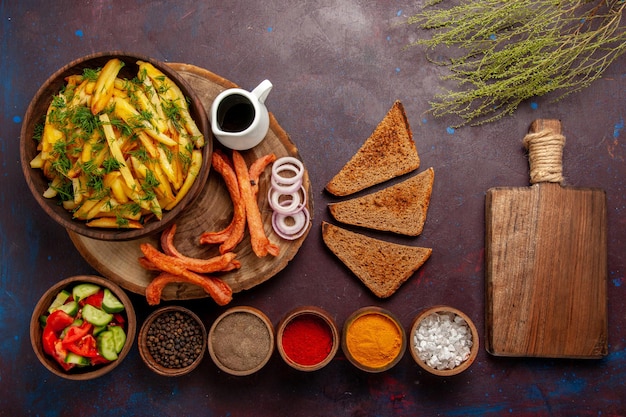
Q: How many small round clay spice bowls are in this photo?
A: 5